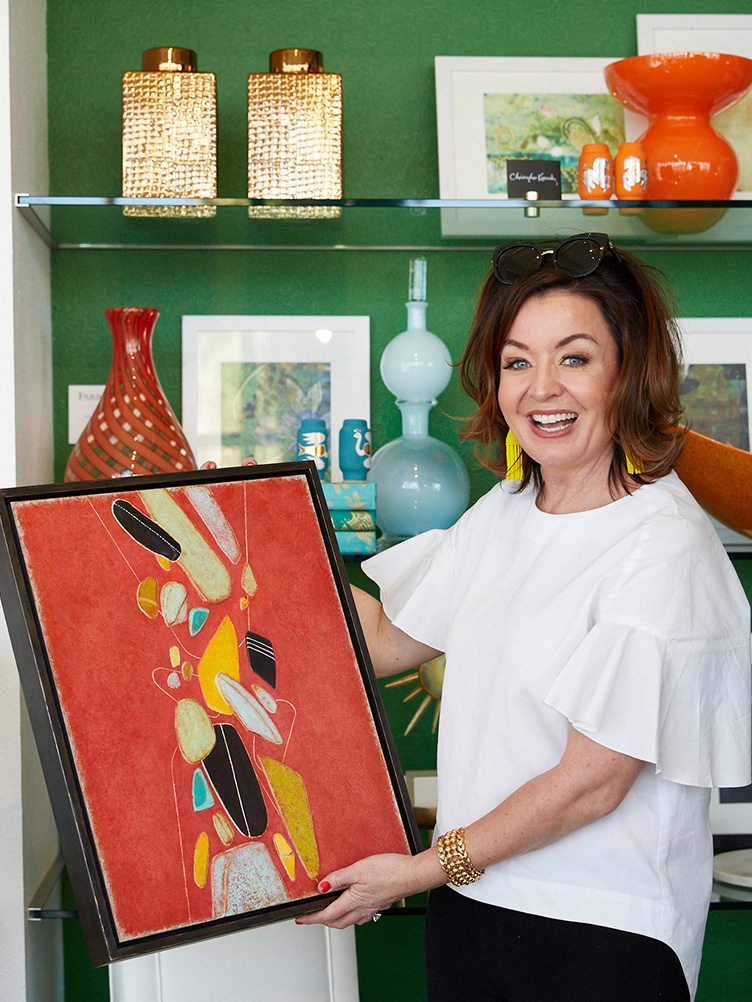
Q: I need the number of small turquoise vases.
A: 2